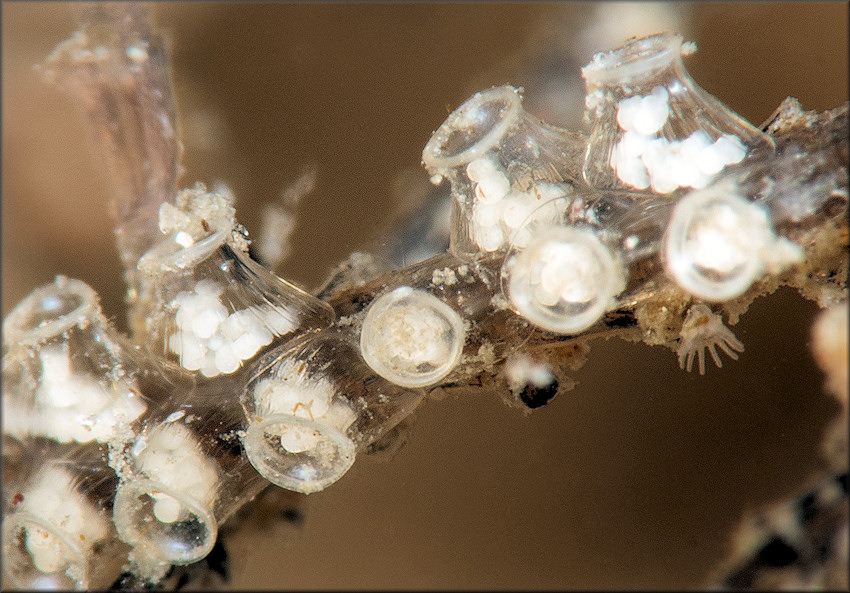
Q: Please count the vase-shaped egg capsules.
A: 10